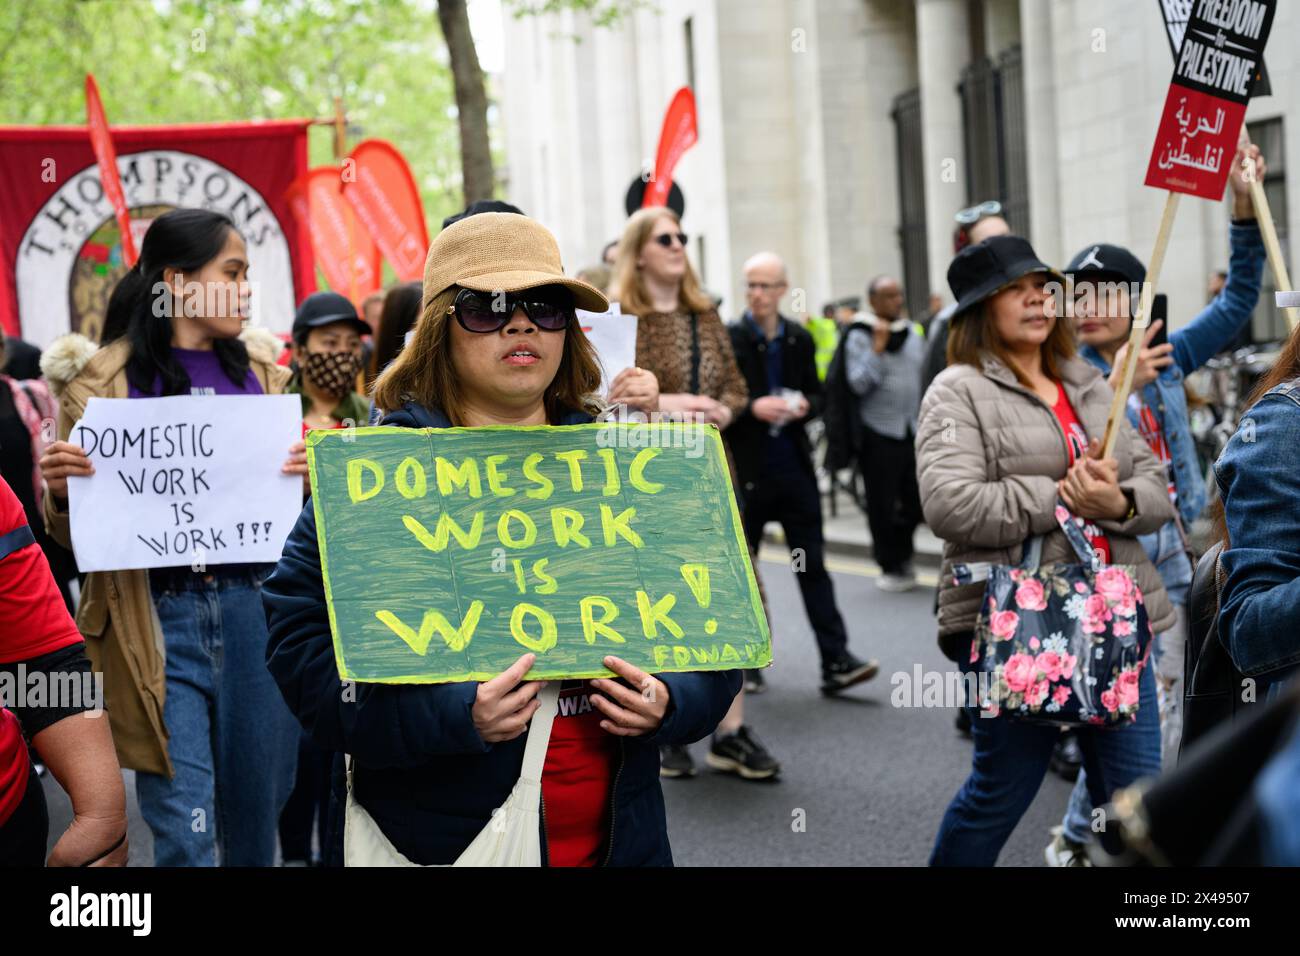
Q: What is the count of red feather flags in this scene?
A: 4